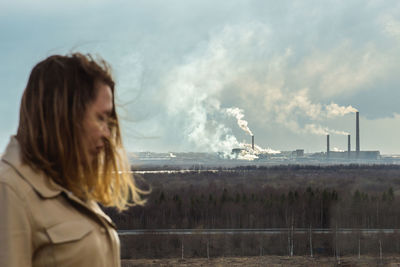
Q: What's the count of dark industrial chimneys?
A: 4